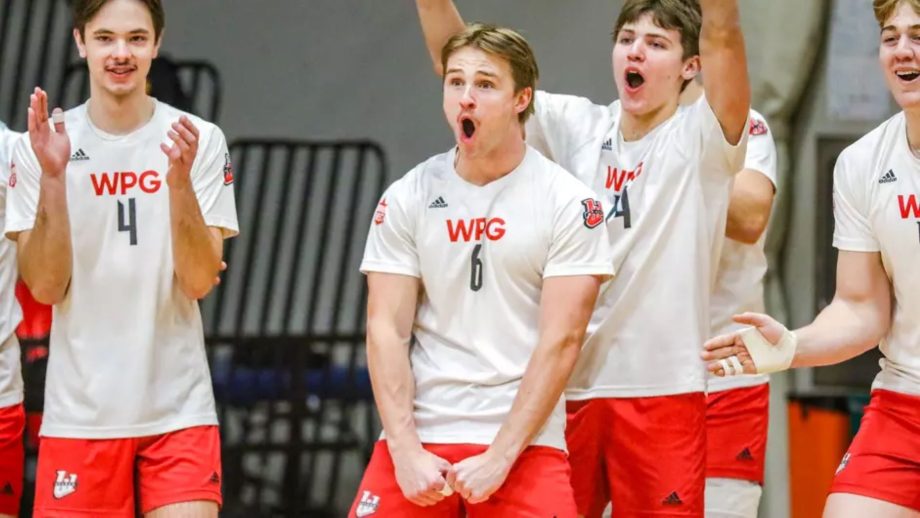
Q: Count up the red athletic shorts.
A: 6